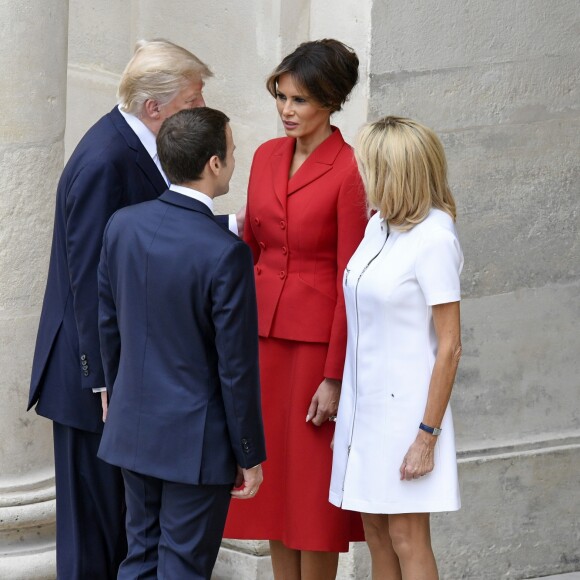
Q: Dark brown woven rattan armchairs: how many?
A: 0